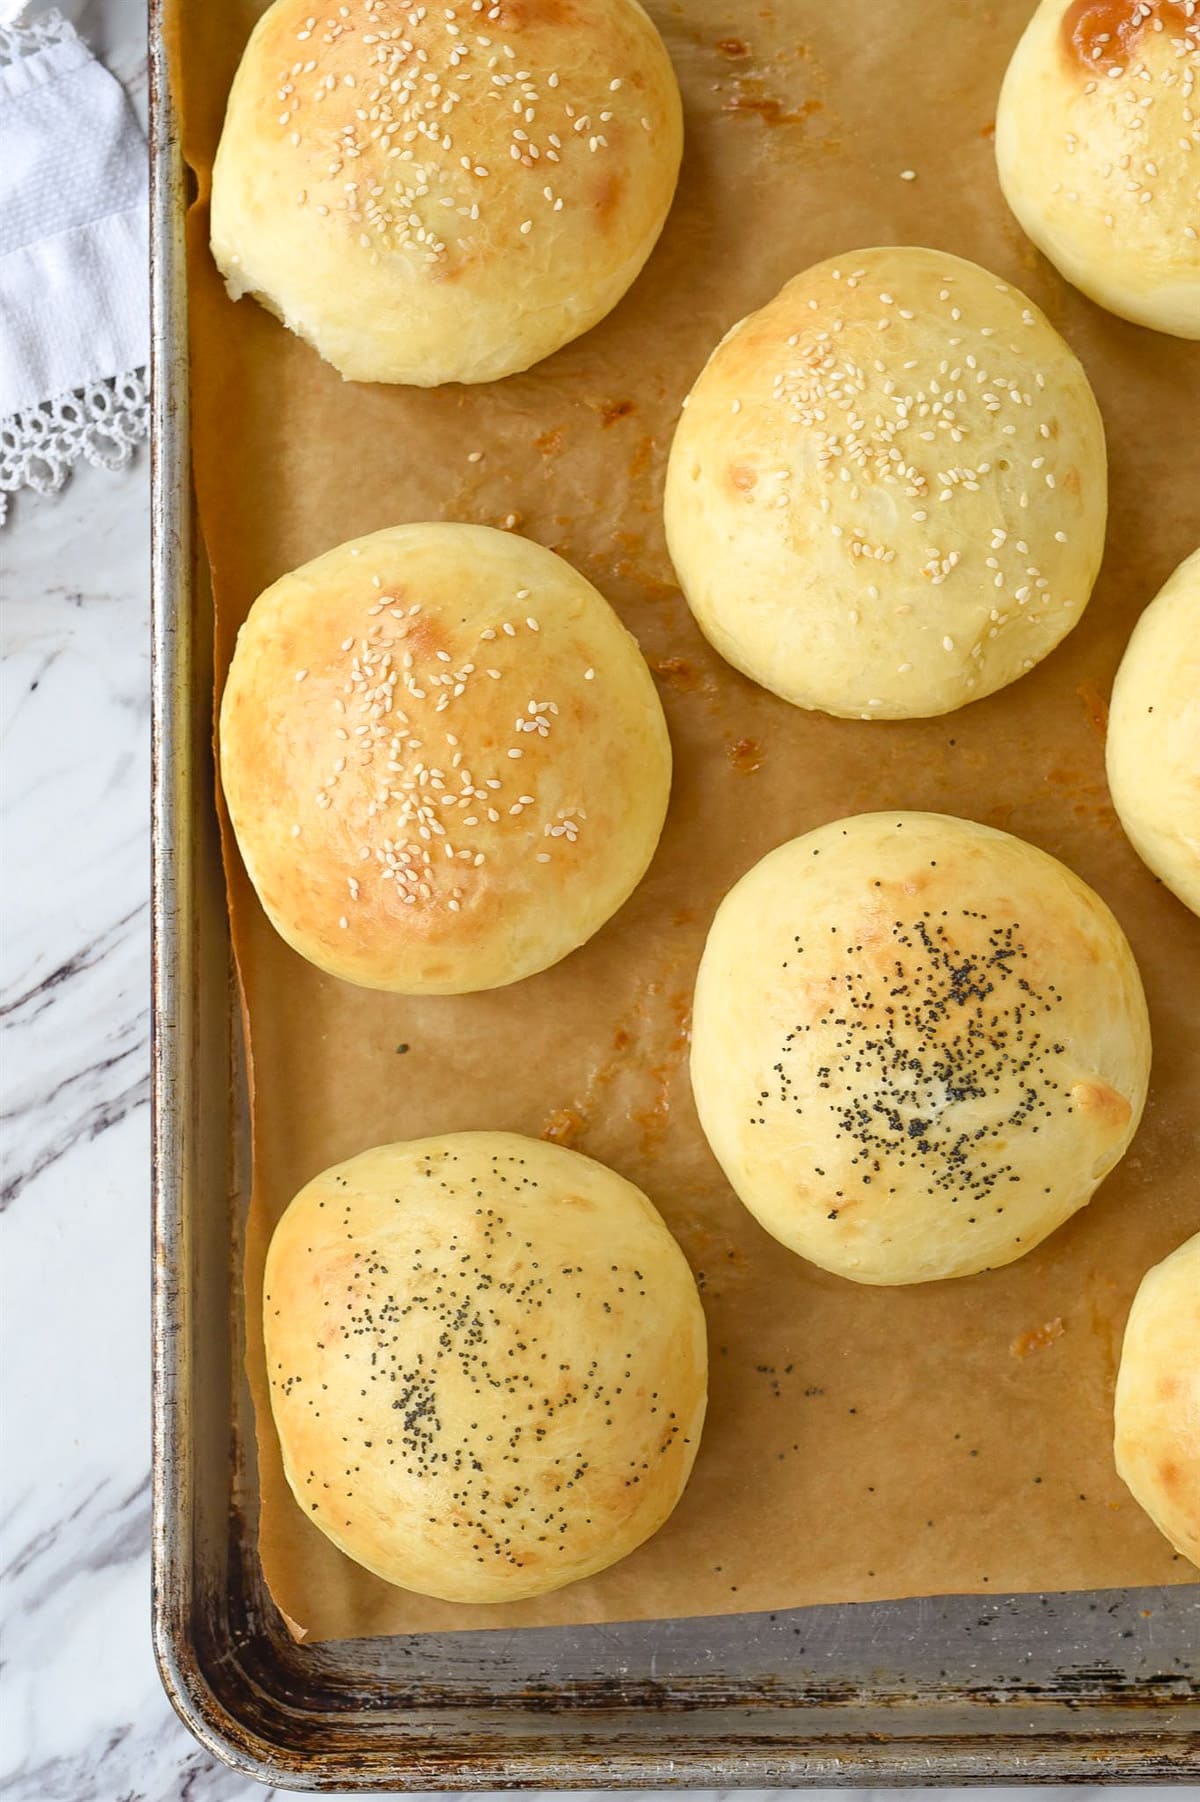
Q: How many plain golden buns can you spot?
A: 2